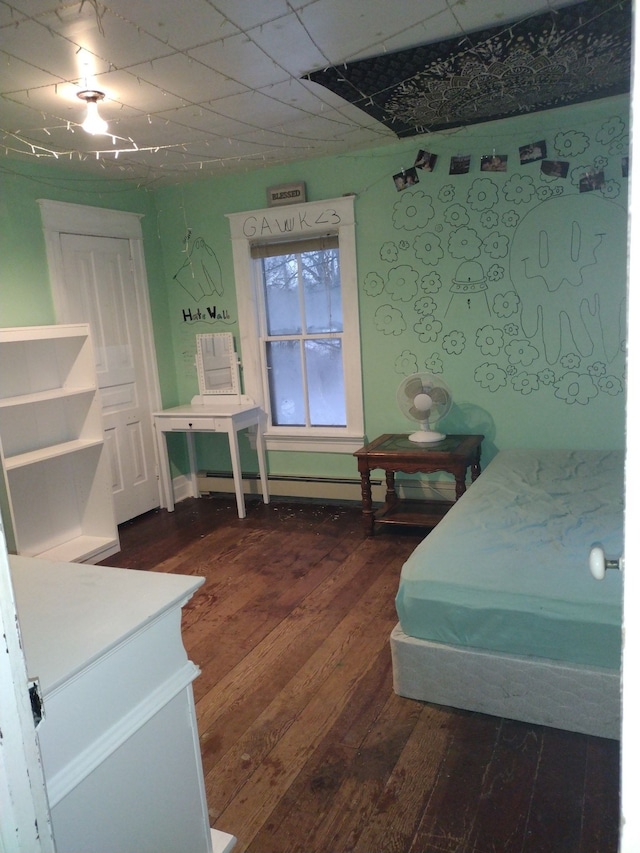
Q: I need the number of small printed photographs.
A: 8